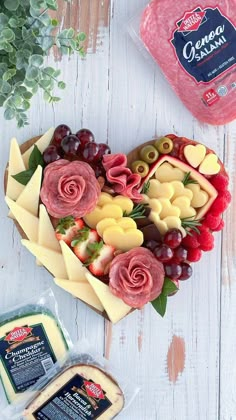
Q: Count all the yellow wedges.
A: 9